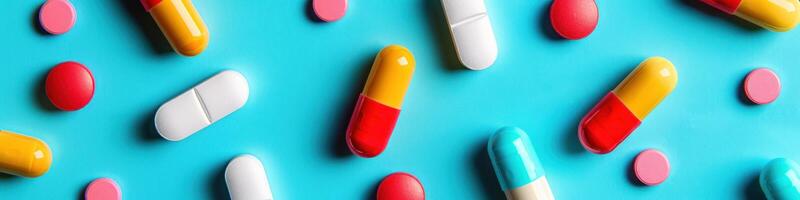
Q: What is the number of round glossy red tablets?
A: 3